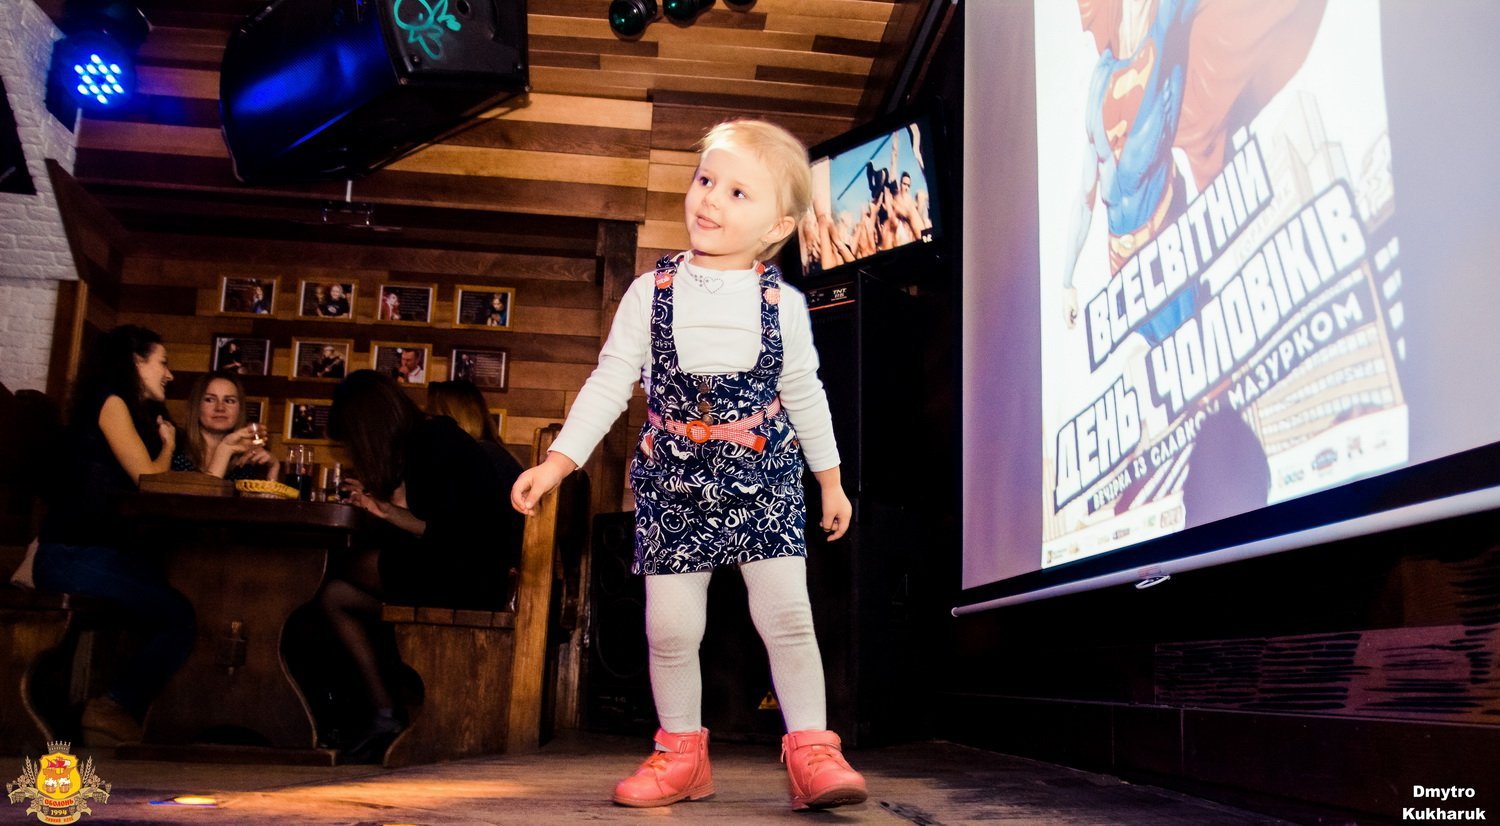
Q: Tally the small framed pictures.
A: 11